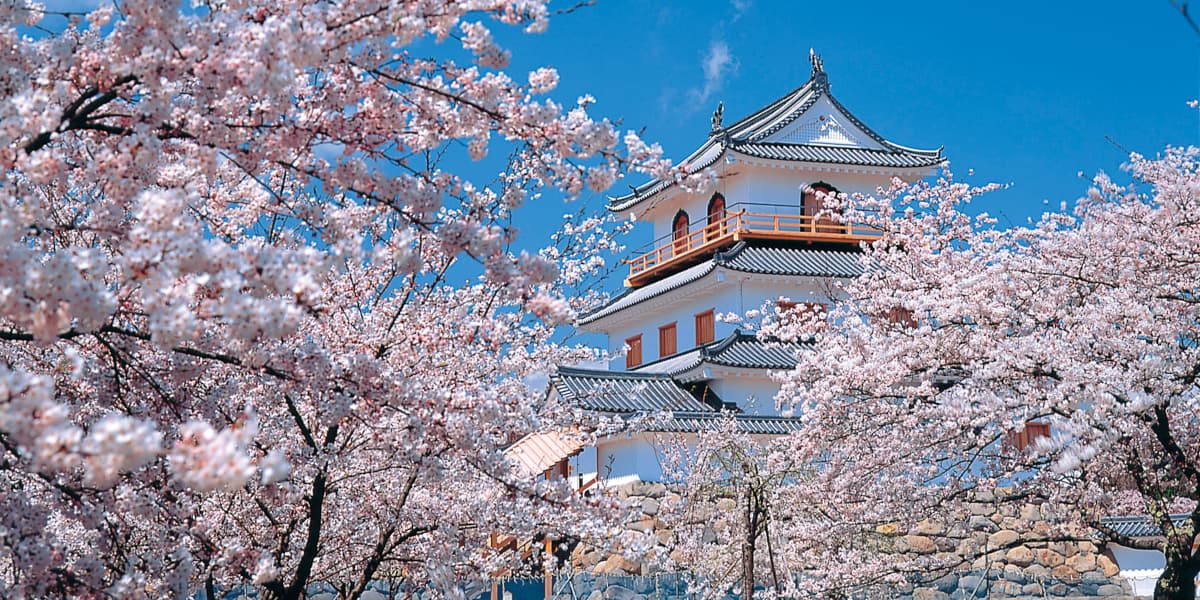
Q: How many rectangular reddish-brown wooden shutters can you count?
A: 6